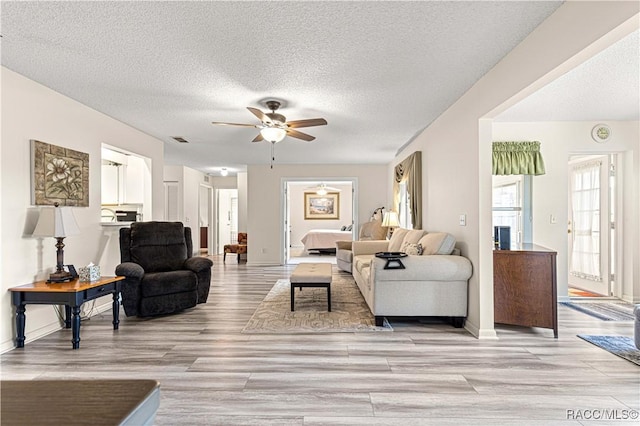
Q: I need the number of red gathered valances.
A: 0